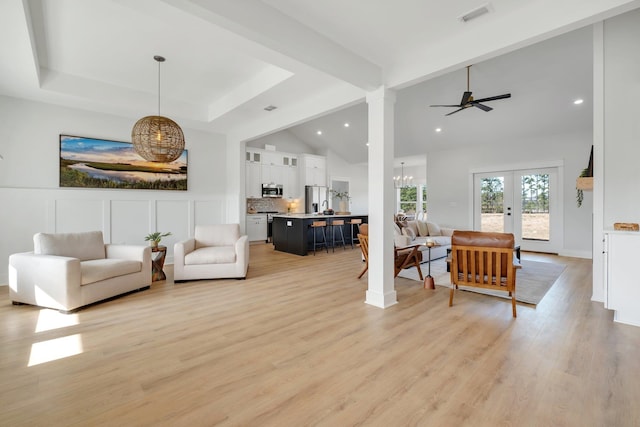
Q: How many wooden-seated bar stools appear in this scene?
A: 3